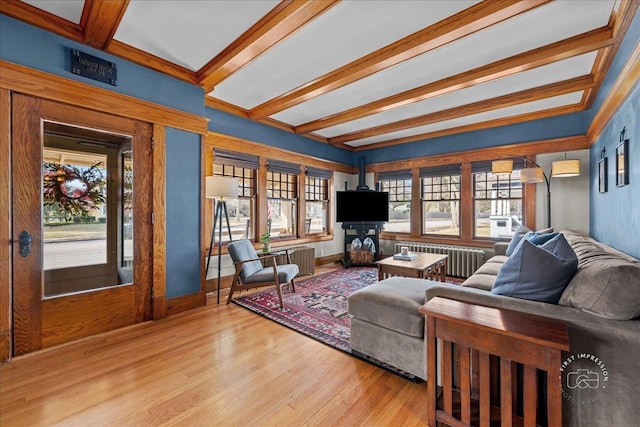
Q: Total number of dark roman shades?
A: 6